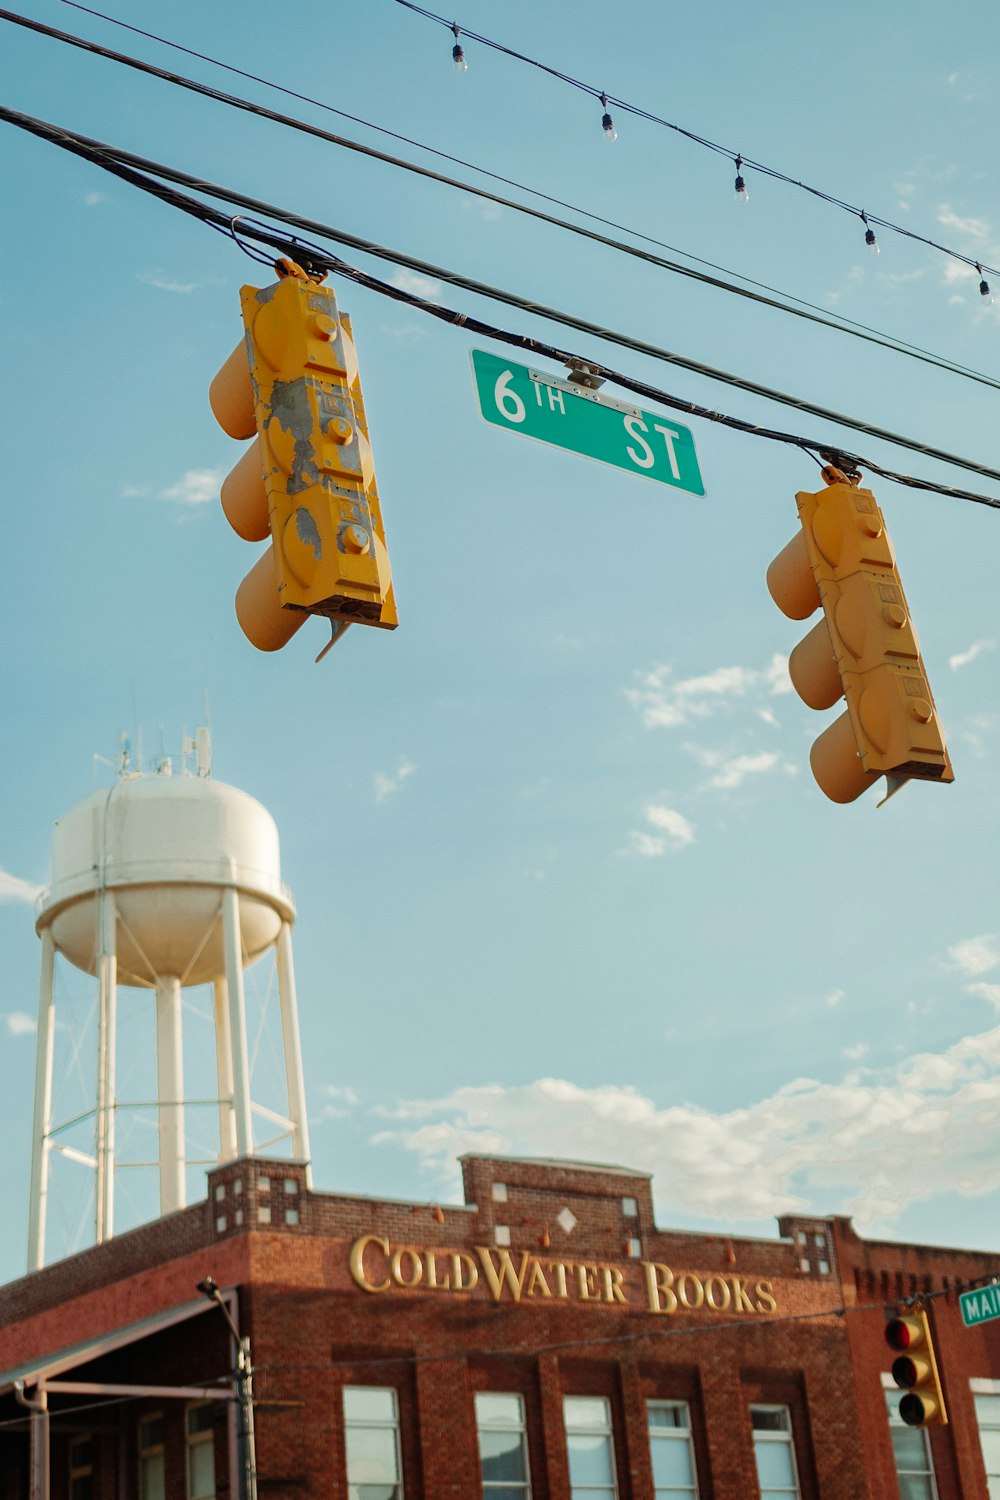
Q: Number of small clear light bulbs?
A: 5